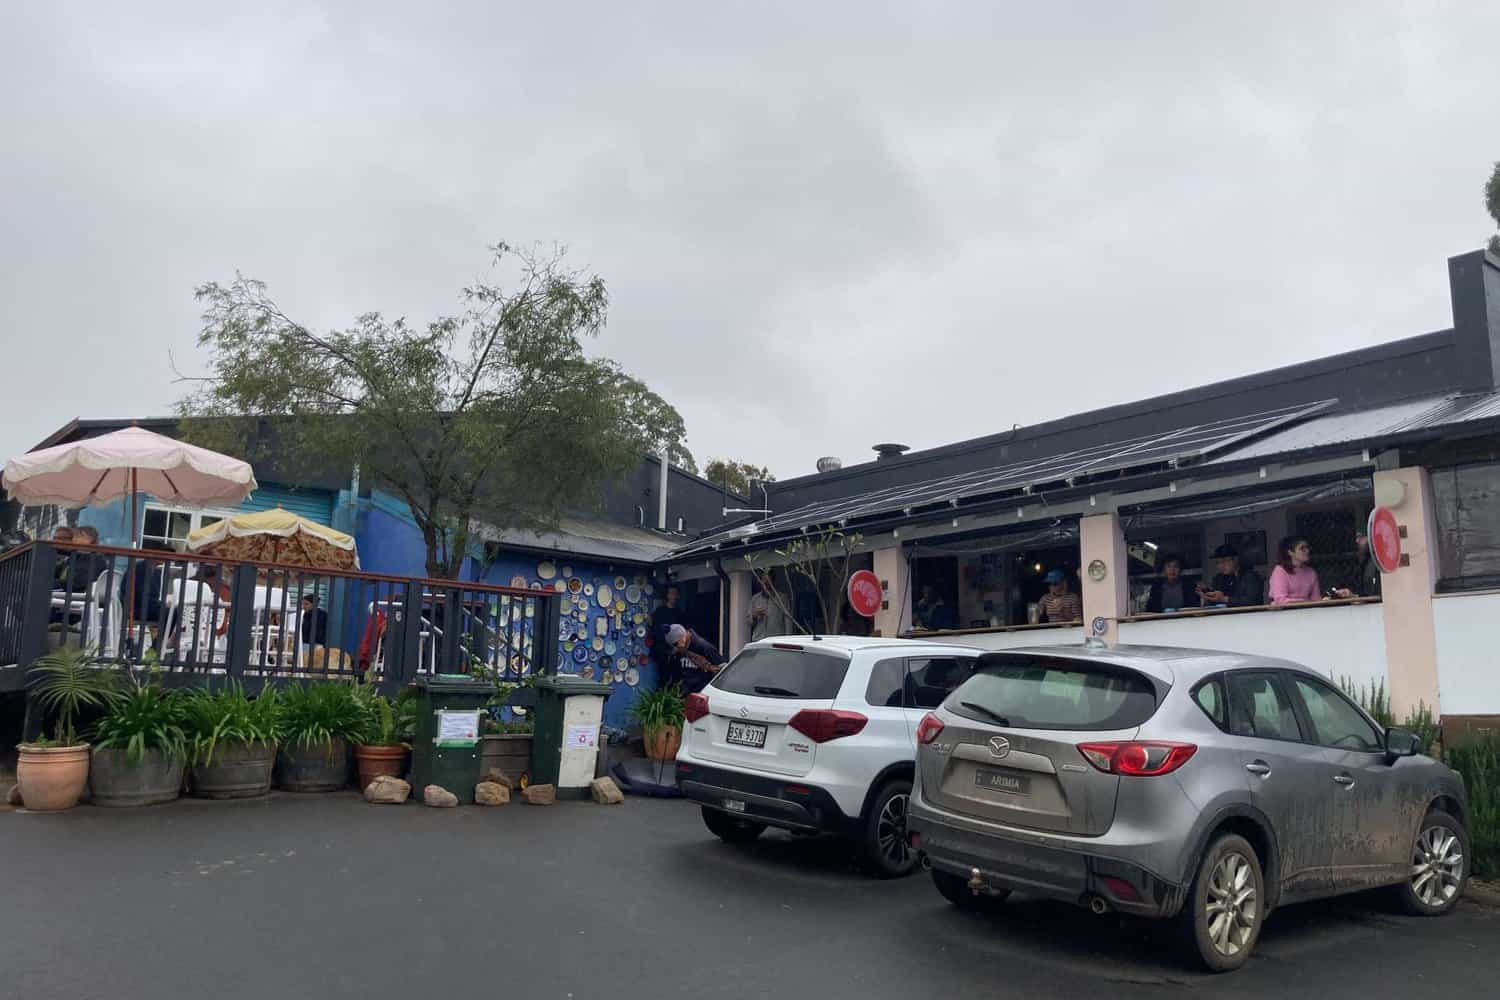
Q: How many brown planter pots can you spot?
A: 3